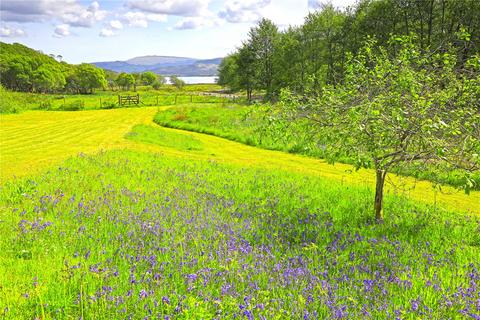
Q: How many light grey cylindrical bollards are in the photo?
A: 0